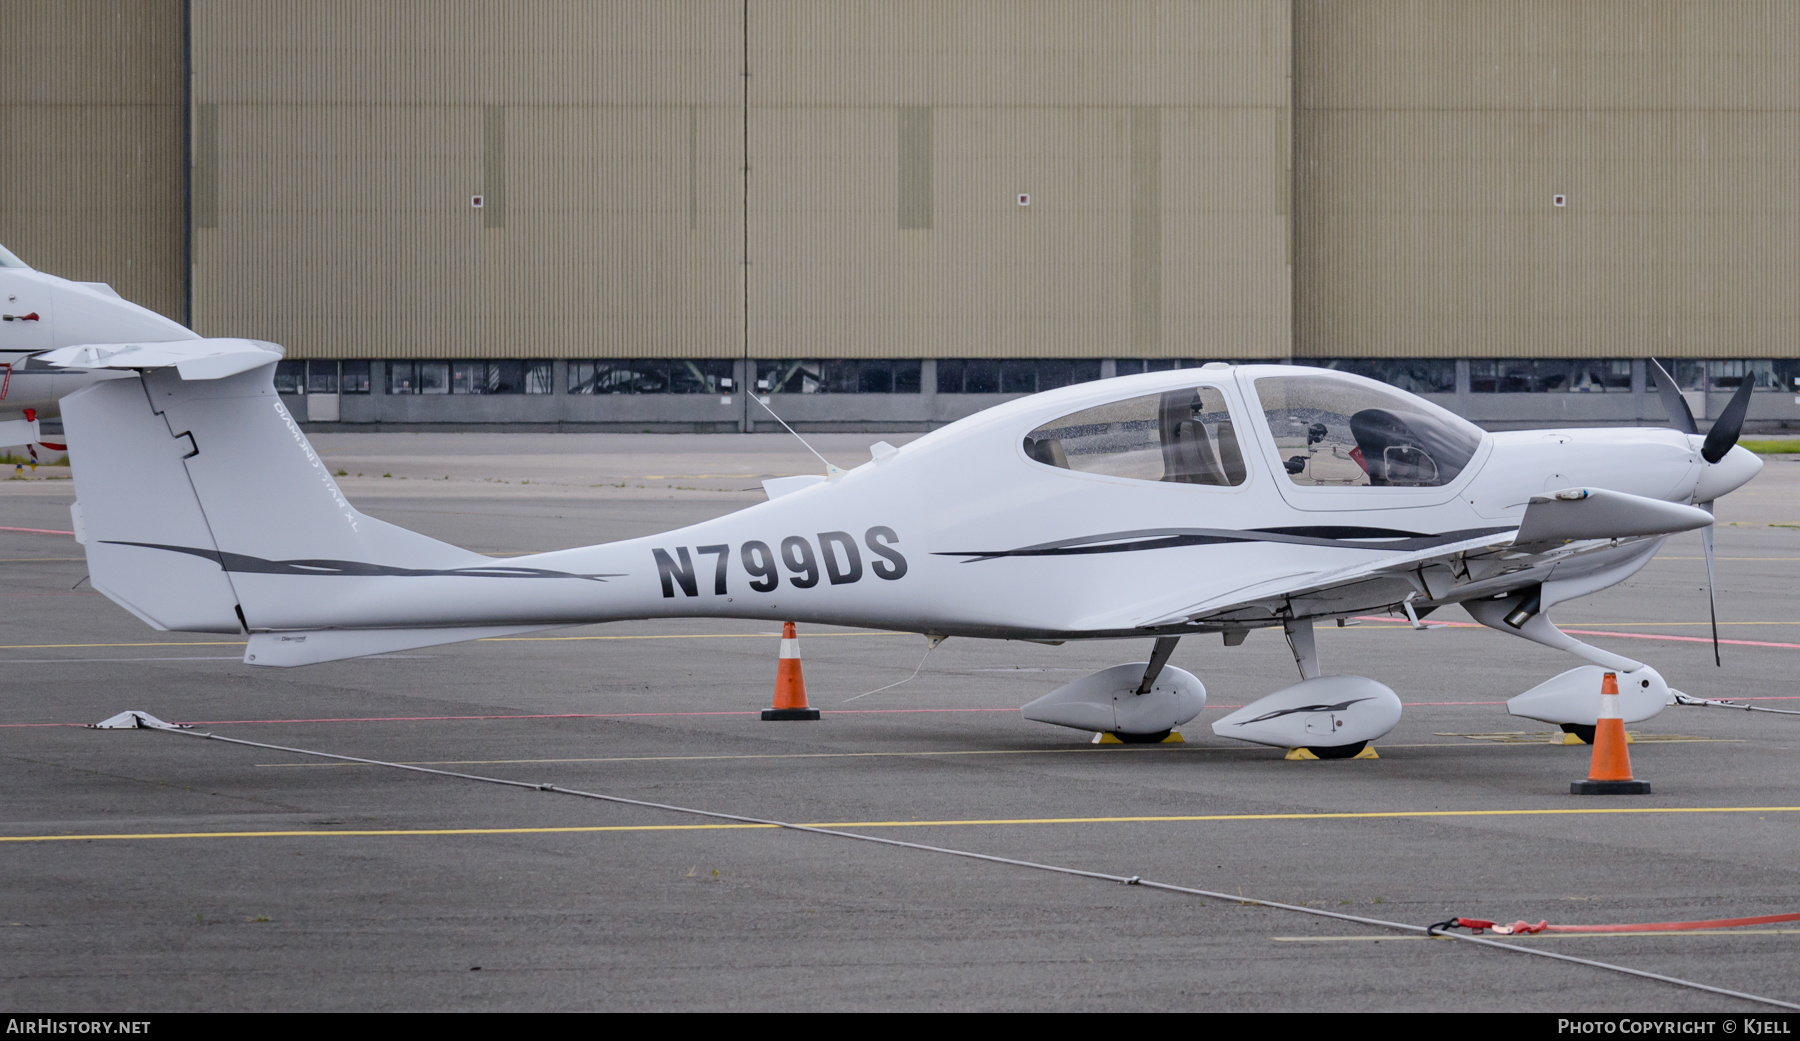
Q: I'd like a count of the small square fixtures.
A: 3